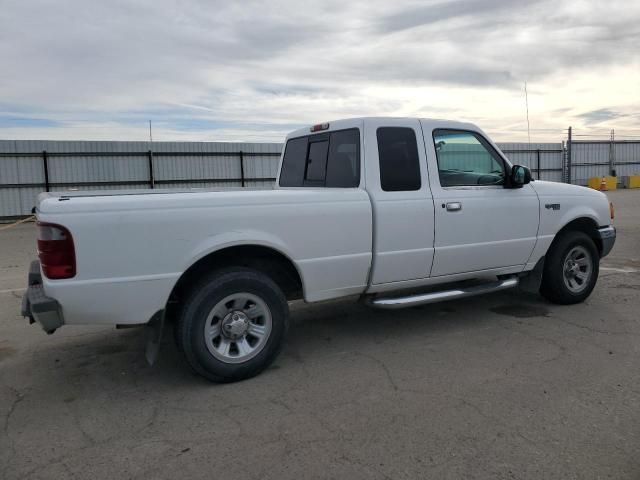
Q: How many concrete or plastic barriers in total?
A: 2